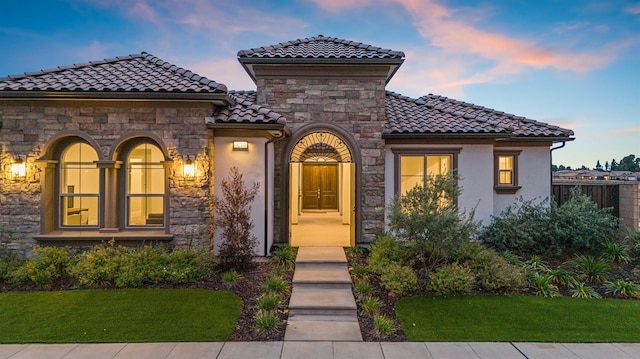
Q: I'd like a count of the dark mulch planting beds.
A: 2